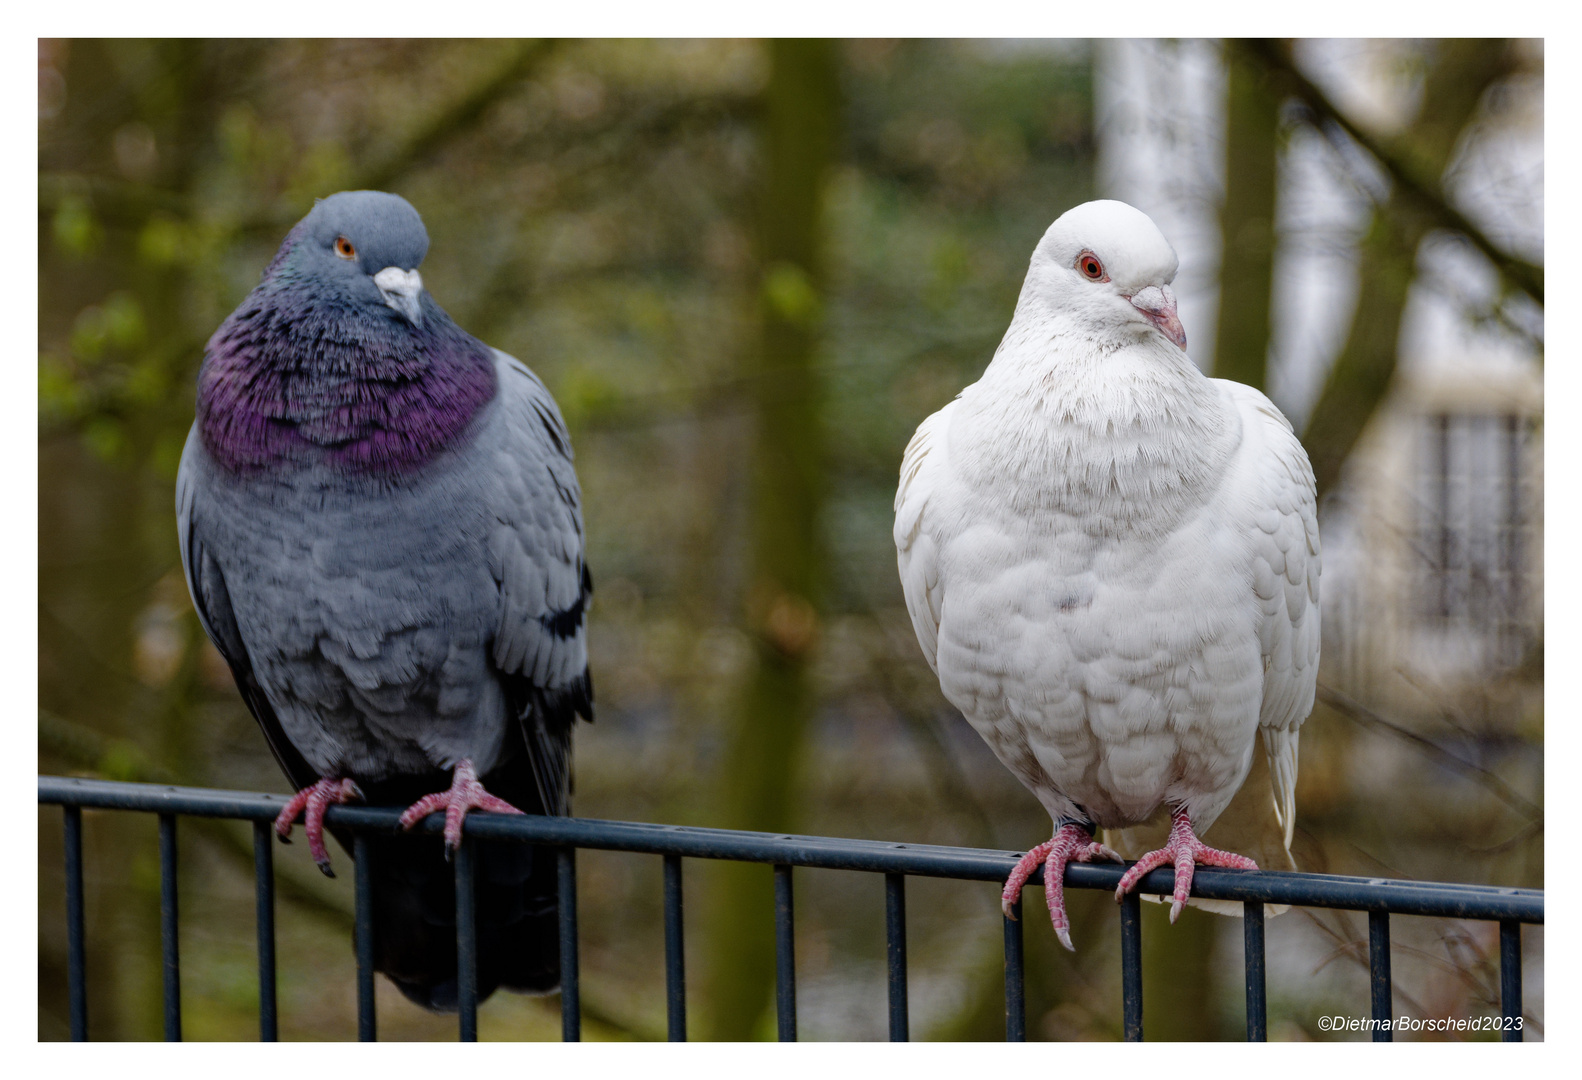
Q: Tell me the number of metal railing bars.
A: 14